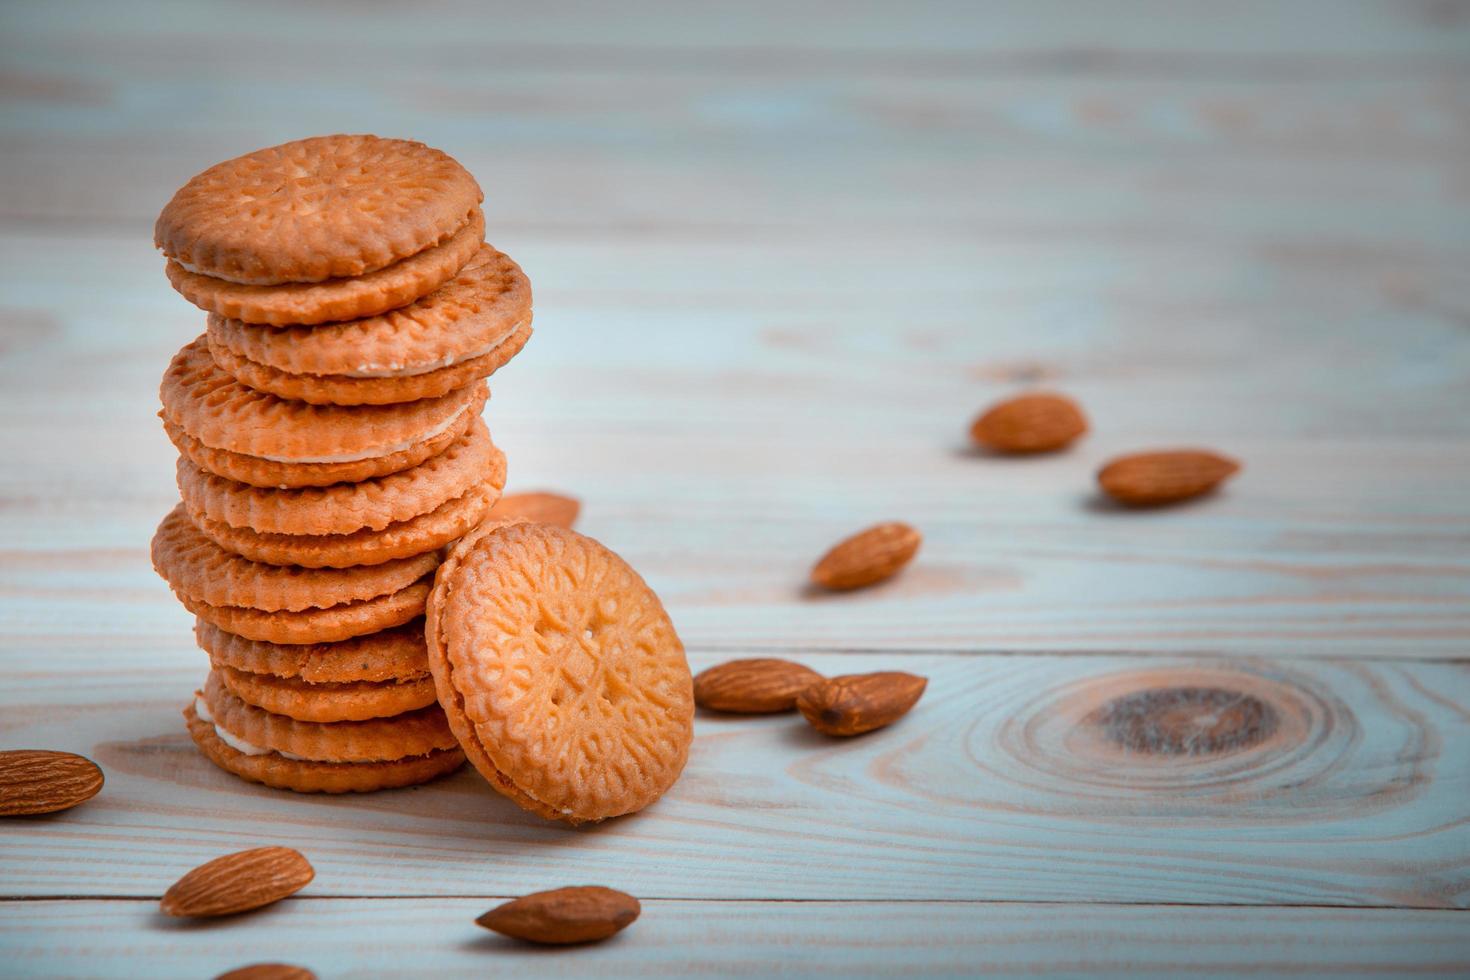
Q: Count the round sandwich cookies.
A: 8